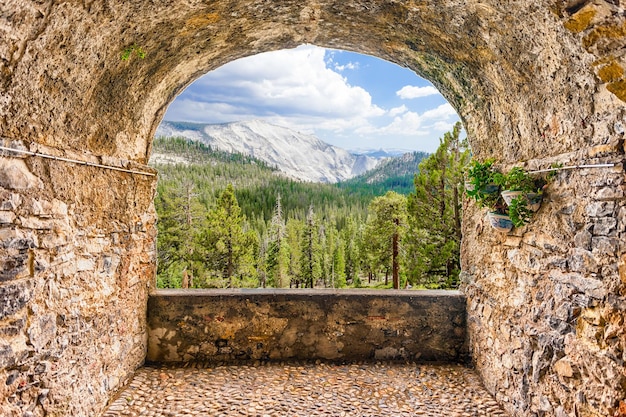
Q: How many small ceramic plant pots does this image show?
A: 3